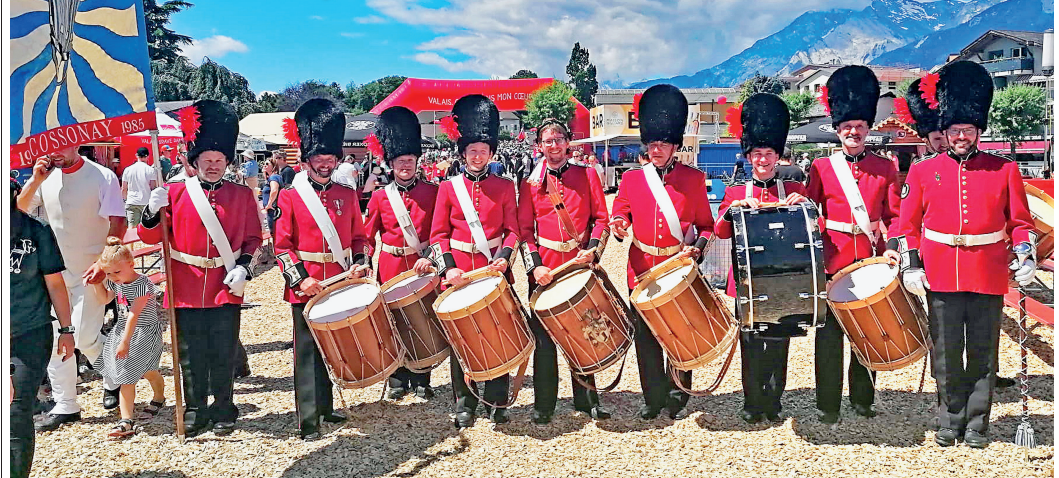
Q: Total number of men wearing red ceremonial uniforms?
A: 10